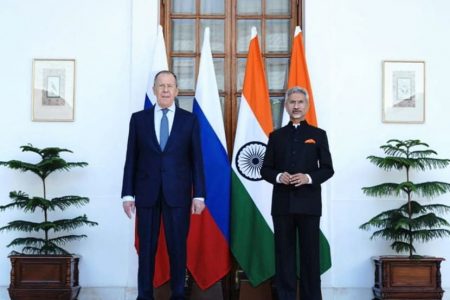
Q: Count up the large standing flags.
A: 4